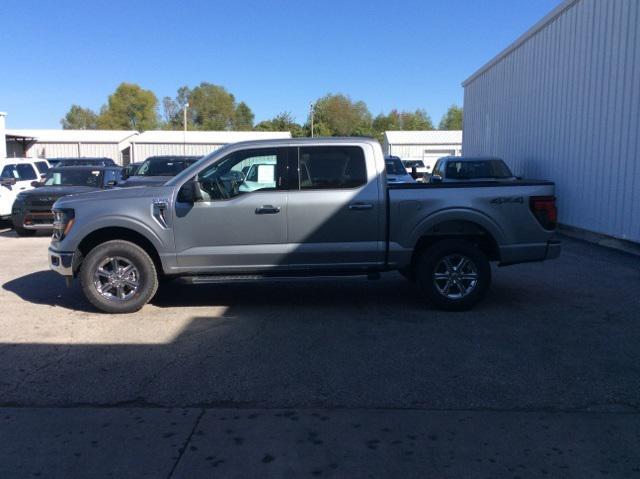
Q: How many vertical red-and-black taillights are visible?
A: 1